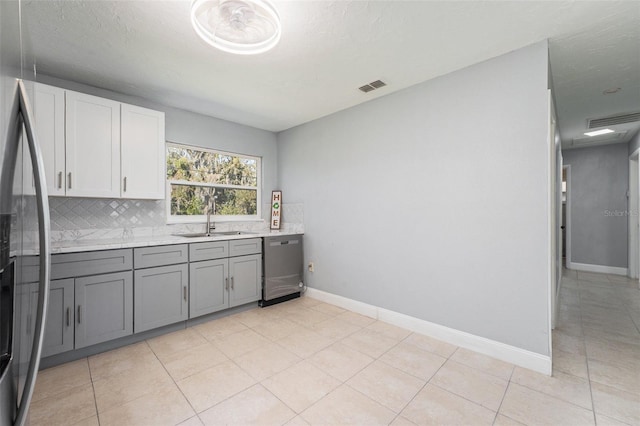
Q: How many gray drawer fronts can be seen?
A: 4